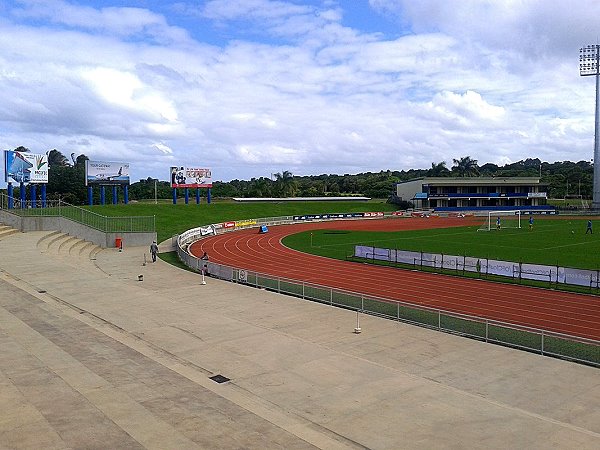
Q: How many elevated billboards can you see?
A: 3